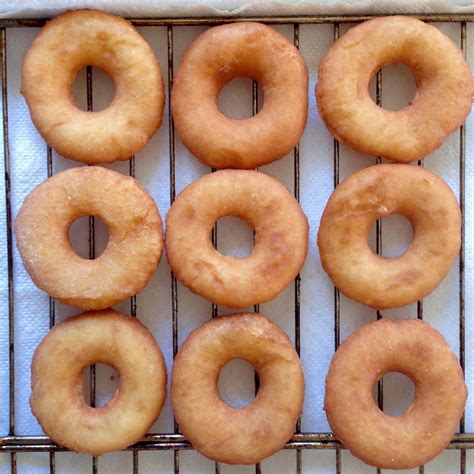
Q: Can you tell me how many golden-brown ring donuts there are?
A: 9